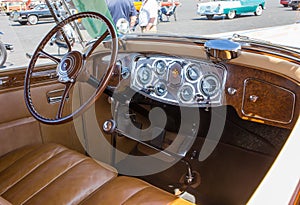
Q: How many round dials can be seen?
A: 6